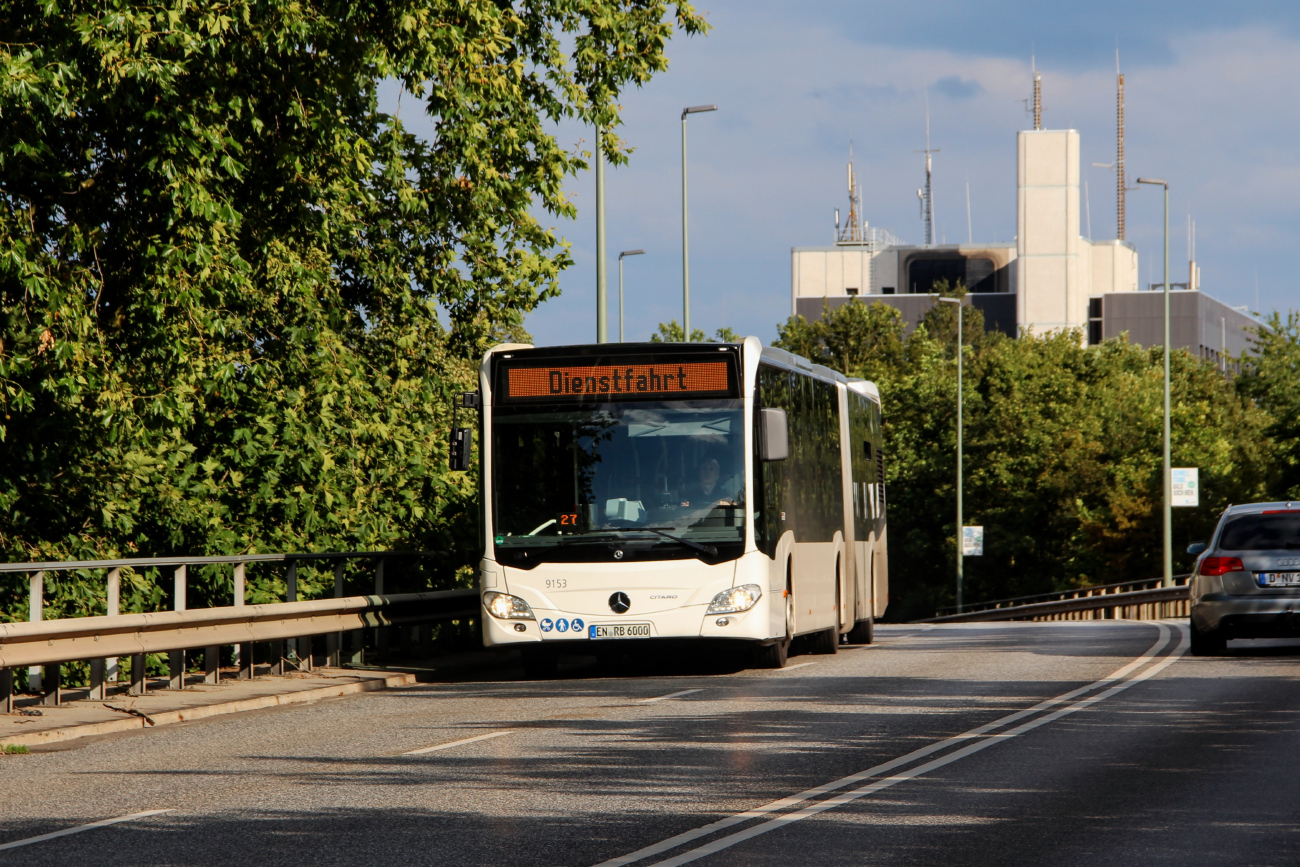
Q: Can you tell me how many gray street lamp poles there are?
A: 5